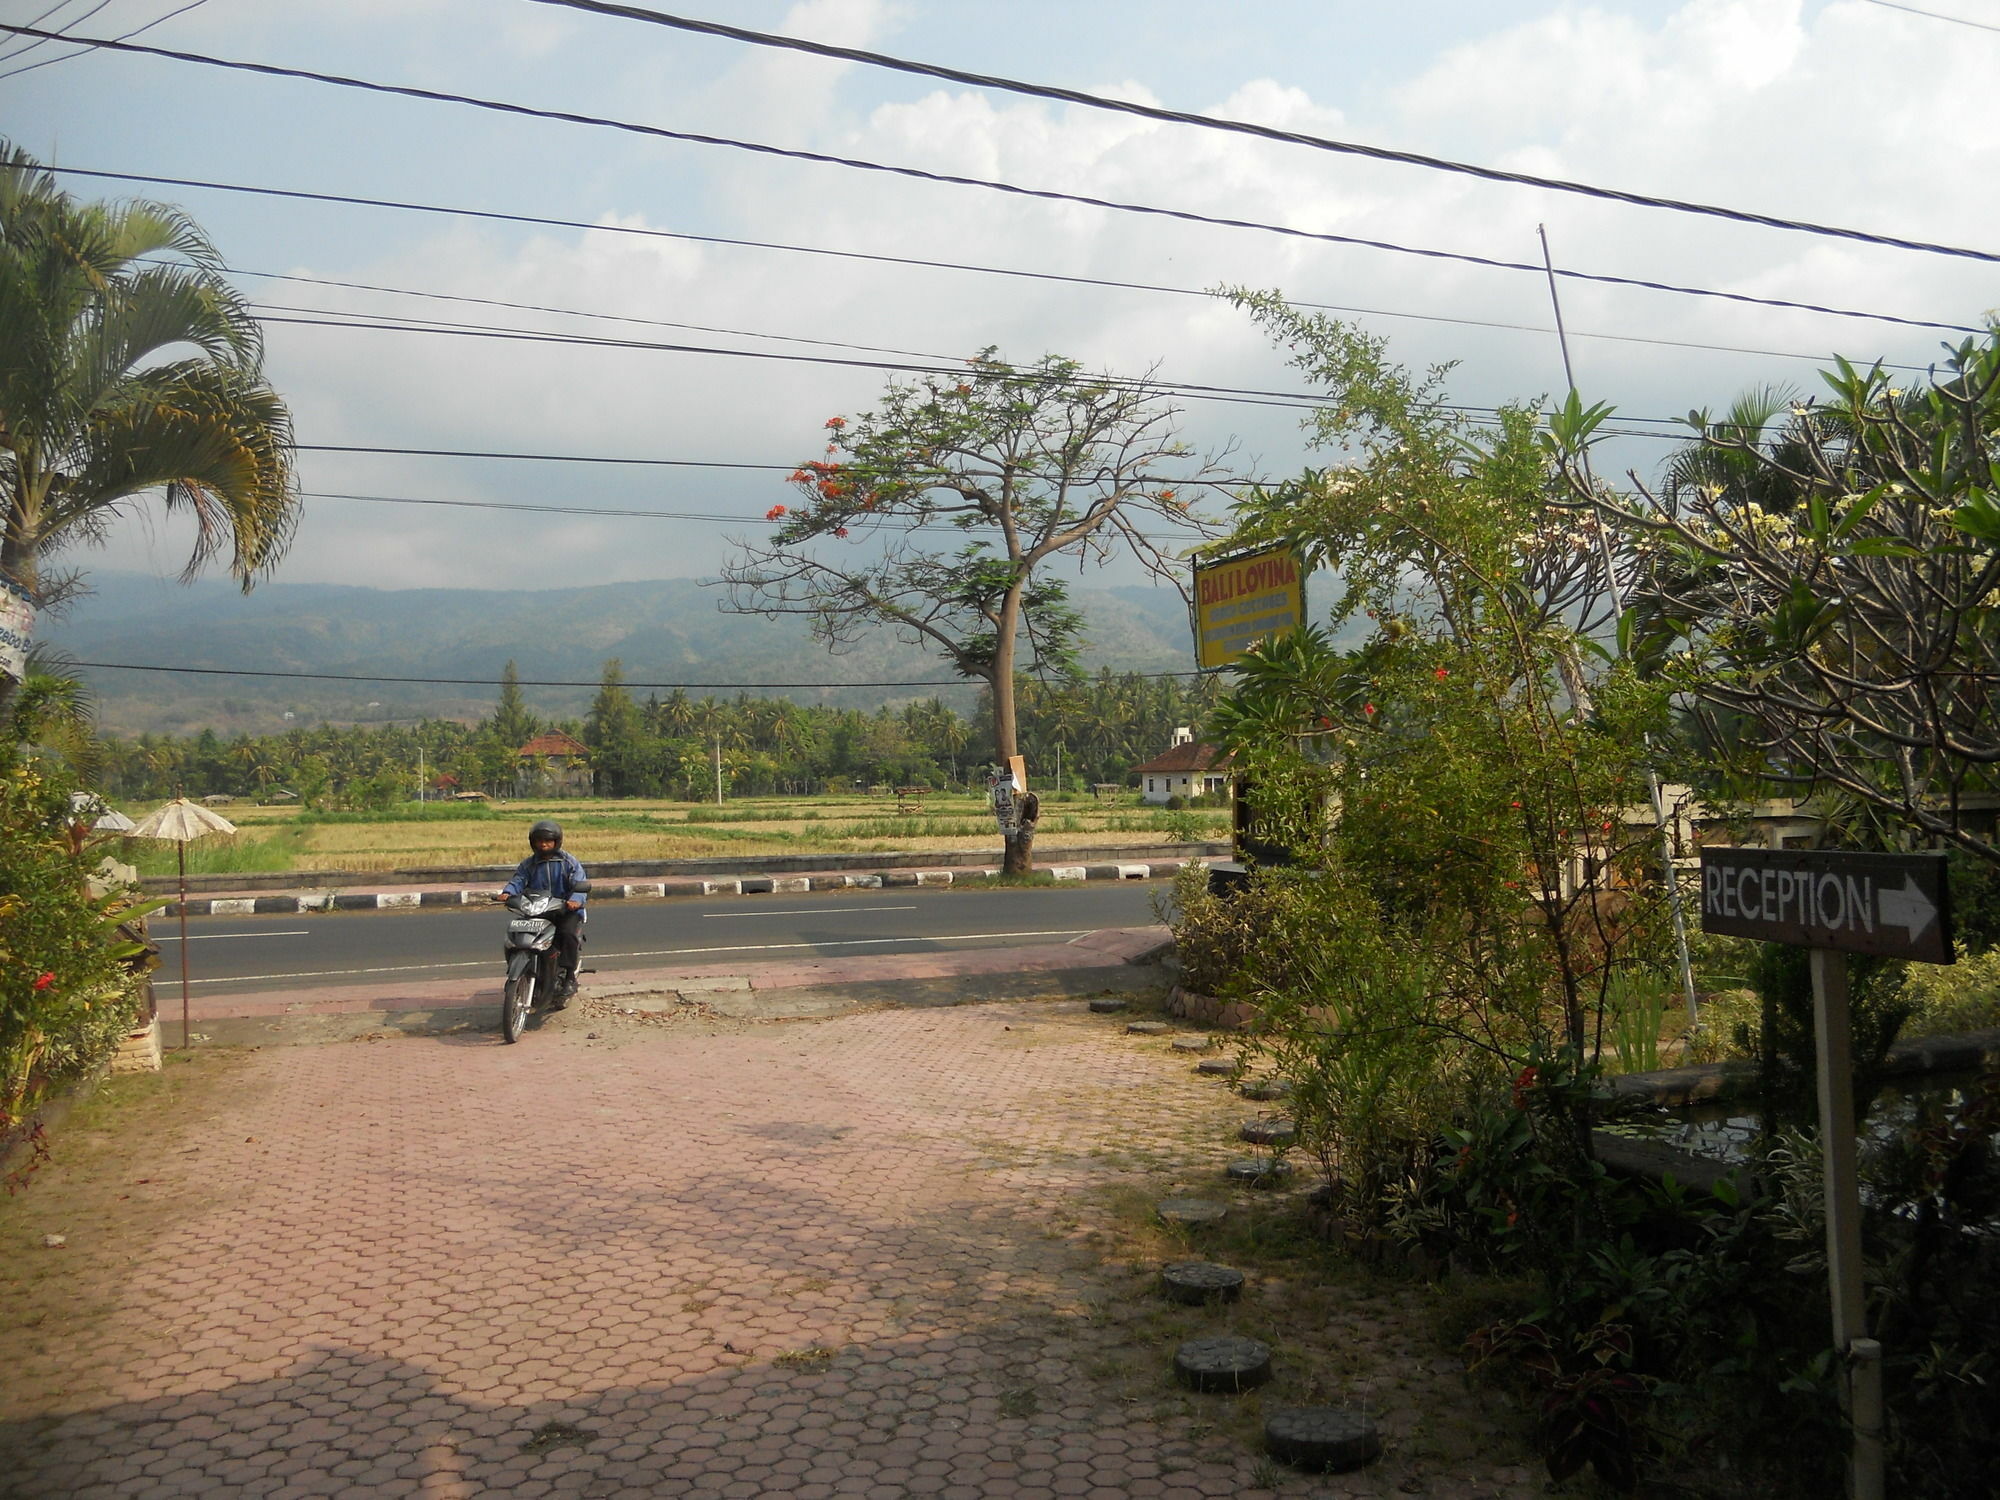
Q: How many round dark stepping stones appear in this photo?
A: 11